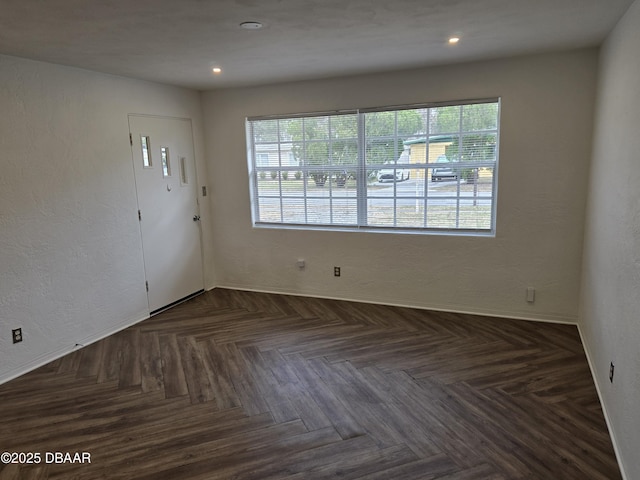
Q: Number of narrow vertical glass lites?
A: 3